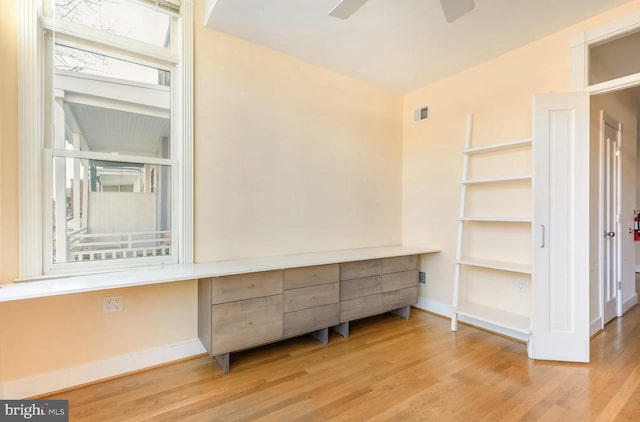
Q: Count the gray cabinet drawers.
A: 11